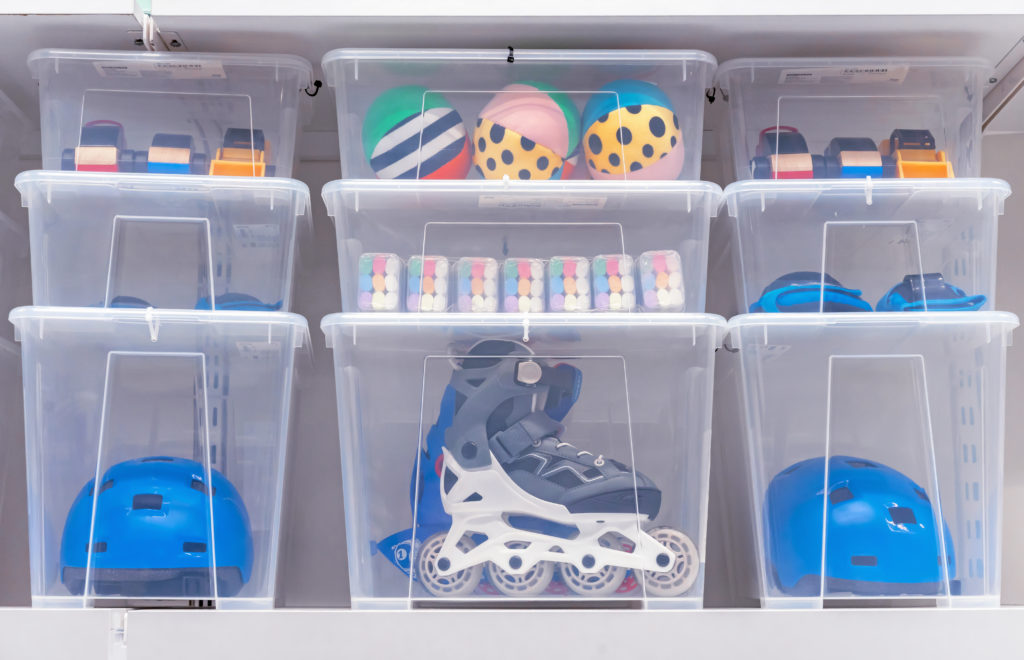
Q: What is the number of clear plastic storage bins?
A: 9